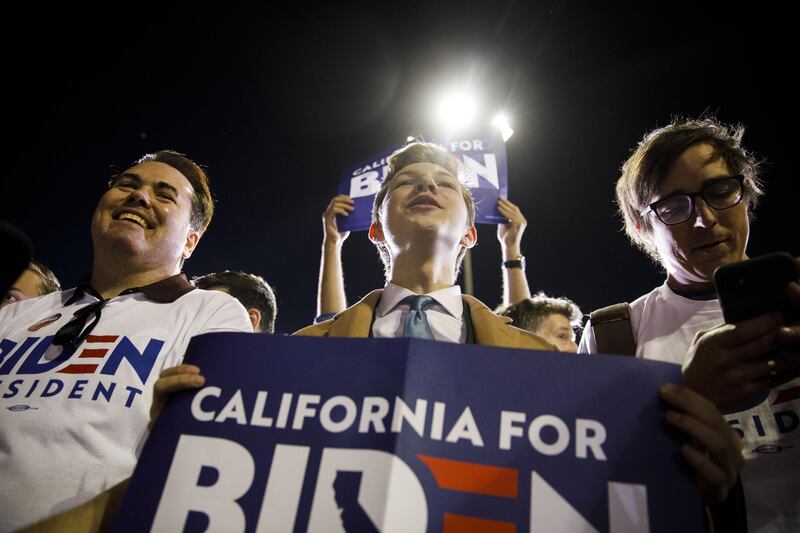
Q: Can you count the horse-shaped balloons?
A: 0